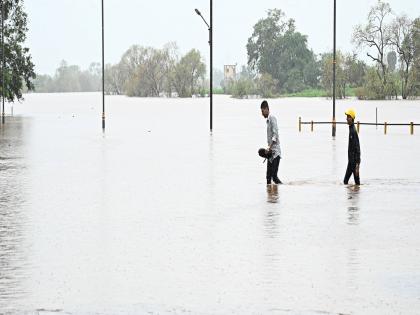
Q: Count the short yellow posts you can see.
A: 5